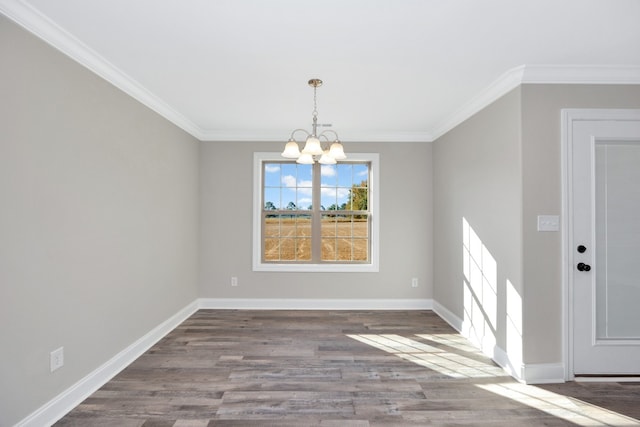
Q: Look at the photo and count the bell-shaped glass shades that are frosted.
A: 5